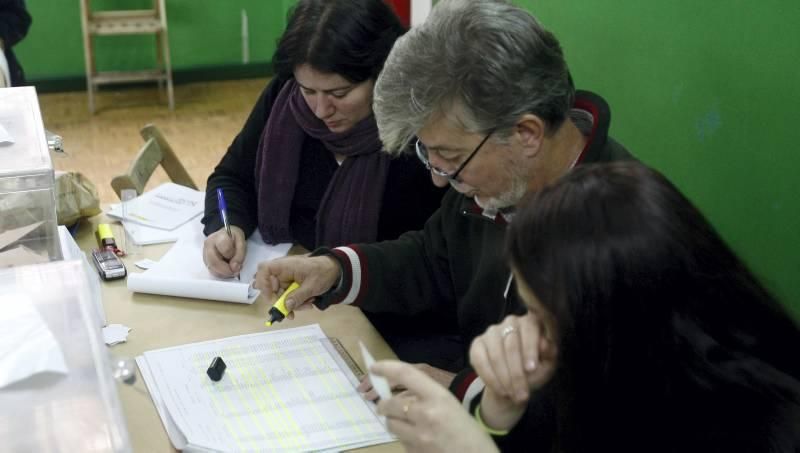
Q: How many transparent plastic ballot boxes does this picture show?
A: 2